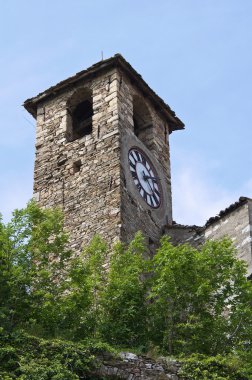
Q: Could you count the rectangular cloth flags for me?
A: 0